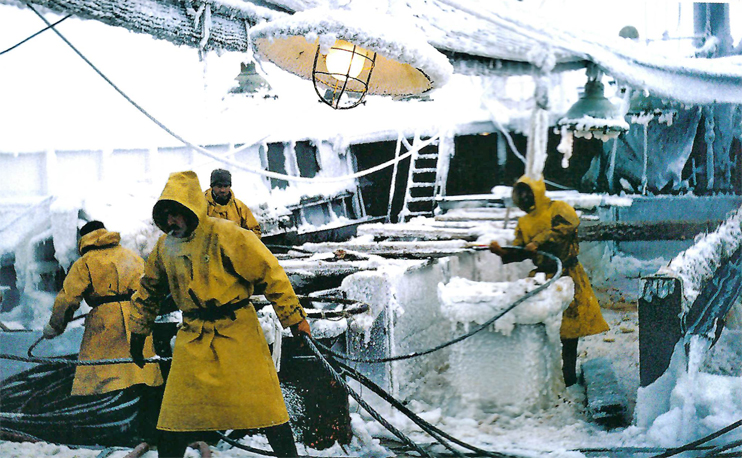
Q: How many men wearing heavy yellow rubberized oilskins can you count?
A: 4